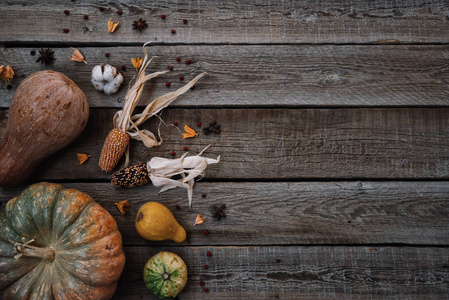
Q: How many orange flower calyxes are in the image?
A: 8